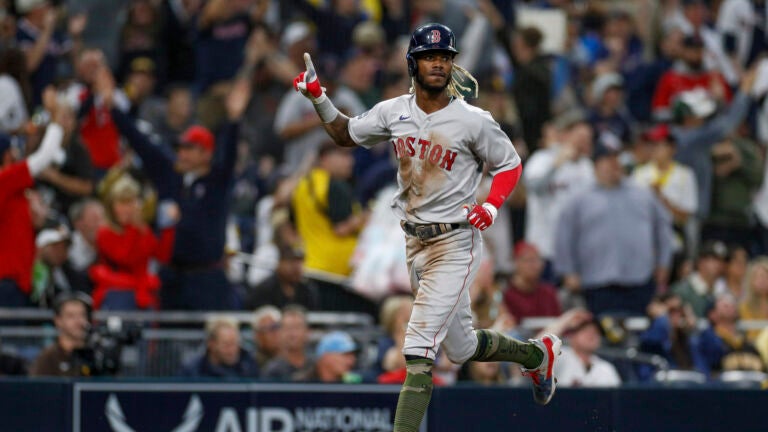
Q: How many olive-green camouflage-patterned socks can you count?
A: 2